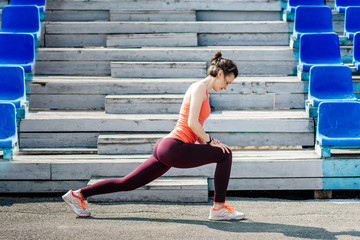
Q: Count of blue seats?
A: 13